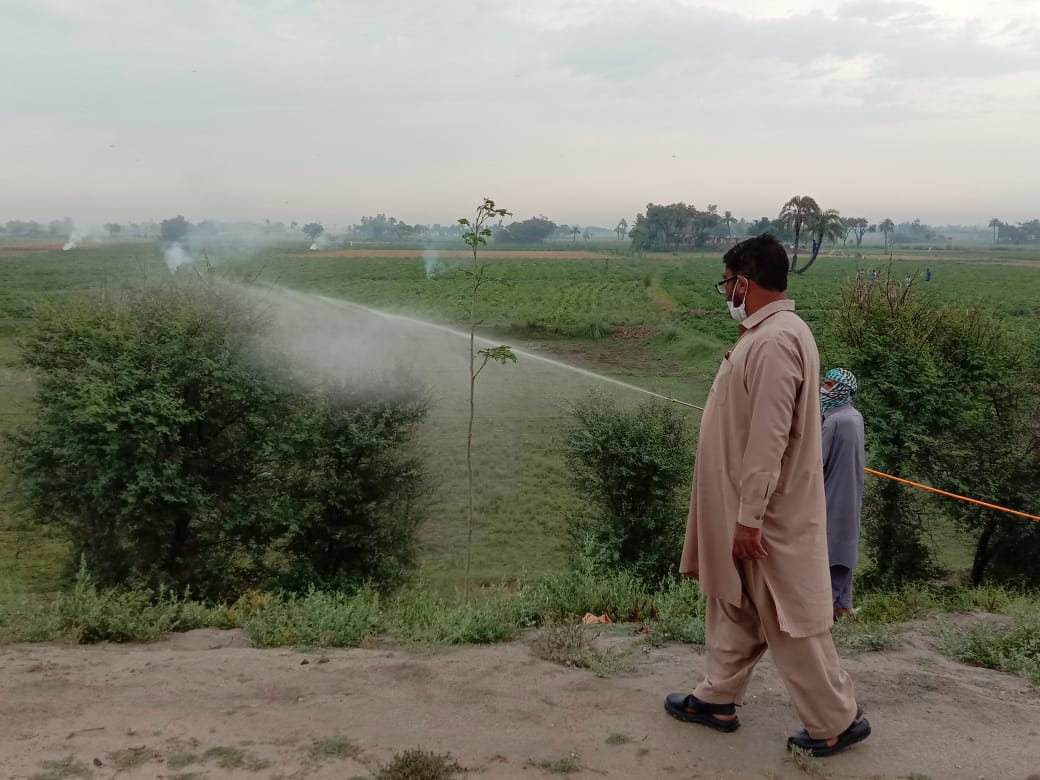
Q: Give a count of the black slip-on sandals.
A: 2